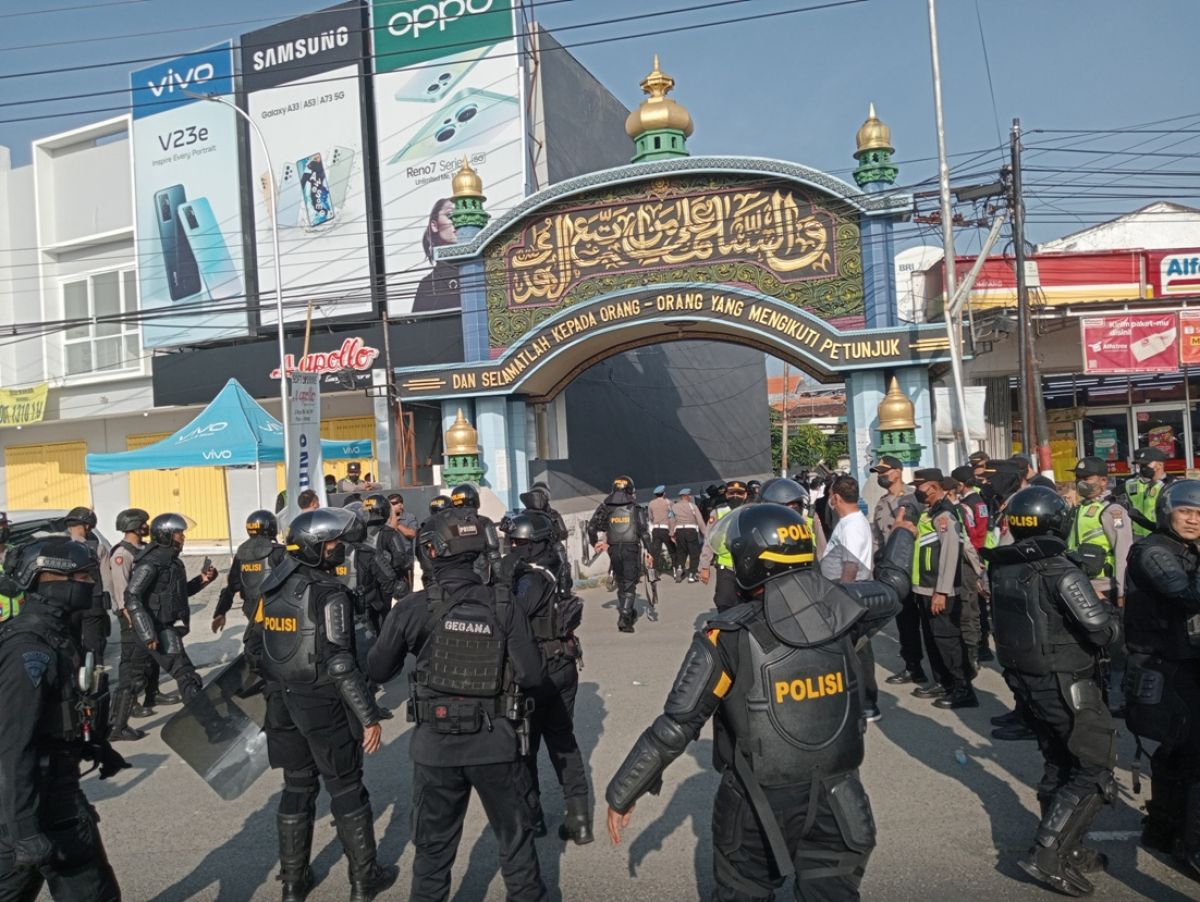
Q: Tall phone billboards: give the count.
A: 3